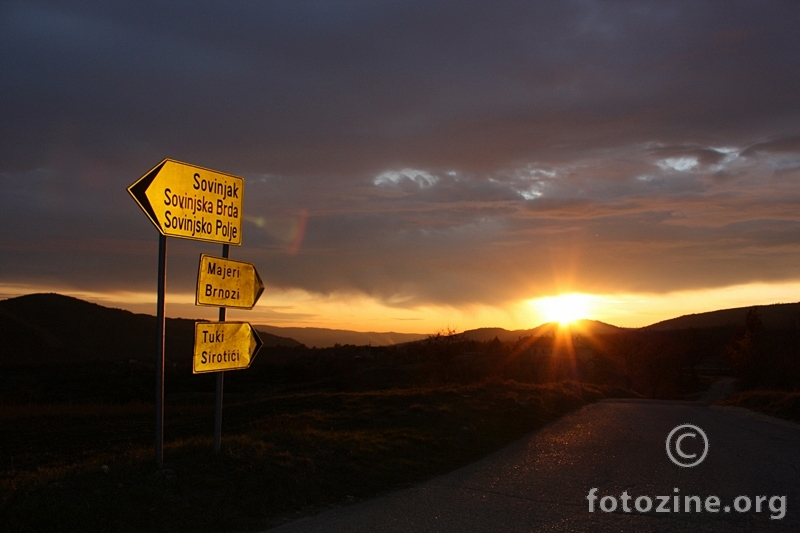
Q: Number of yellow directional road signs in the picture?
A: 3